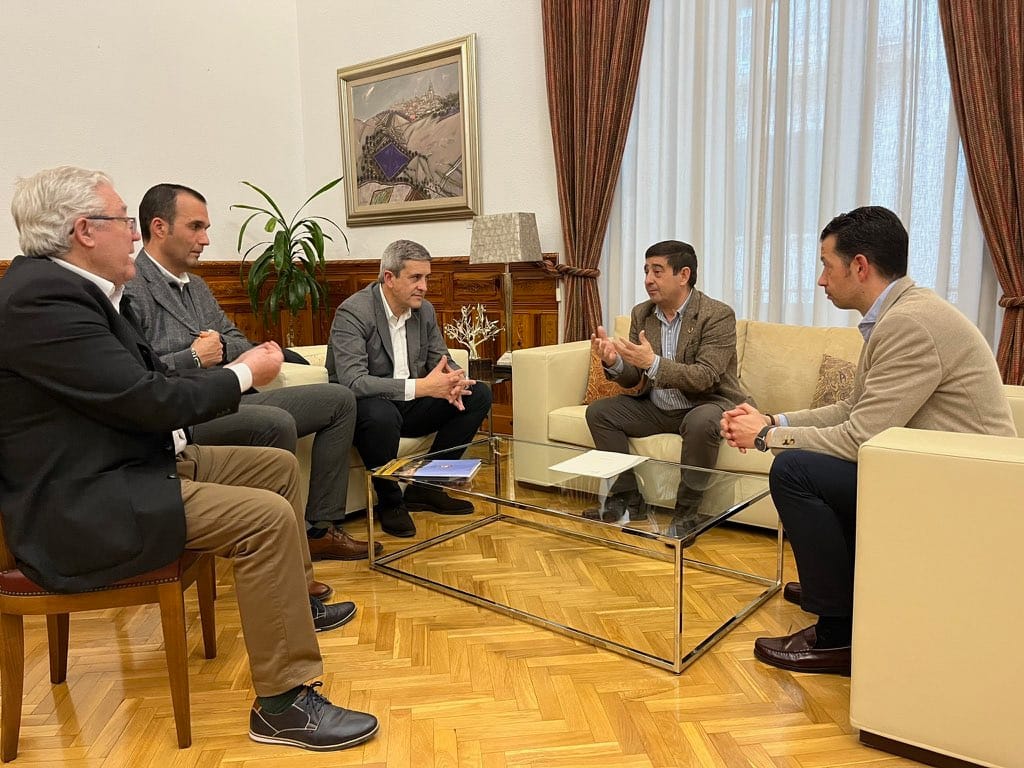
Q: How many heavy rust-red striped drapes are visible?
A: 2